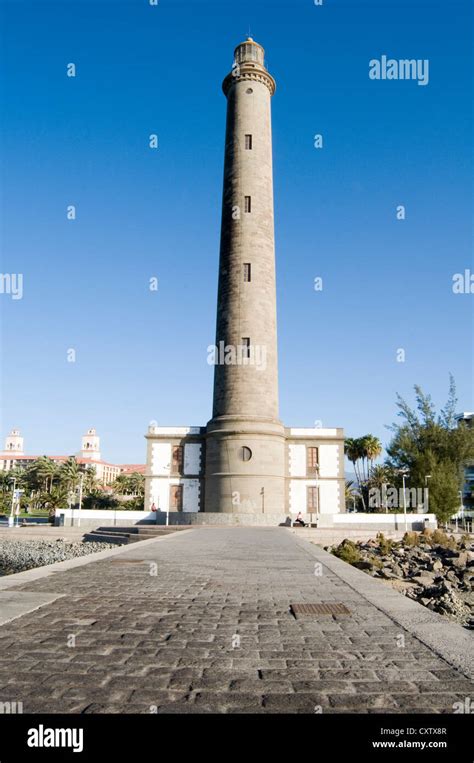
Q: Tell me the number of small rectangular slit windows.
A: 4